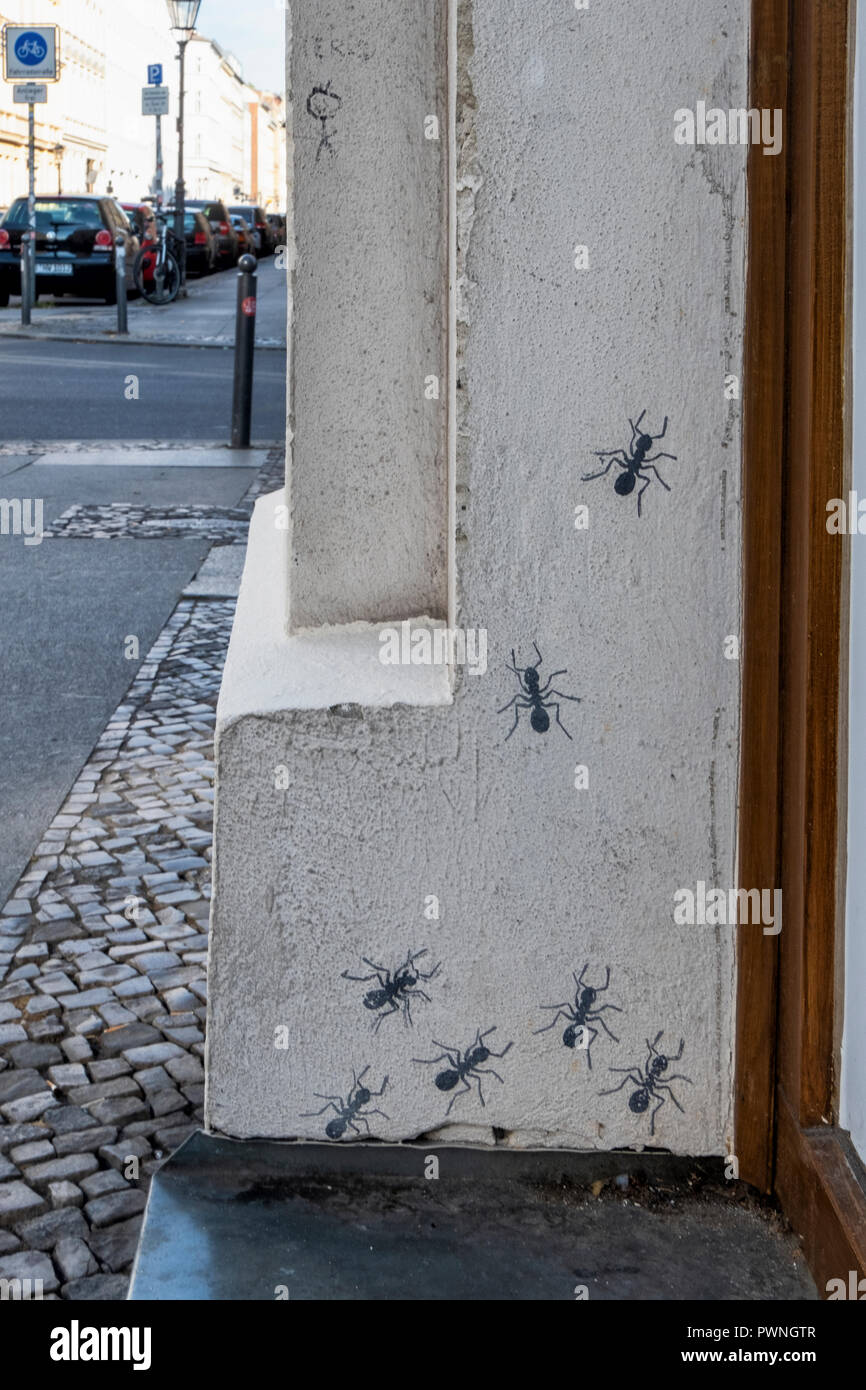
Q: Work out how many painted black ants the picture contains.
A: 7